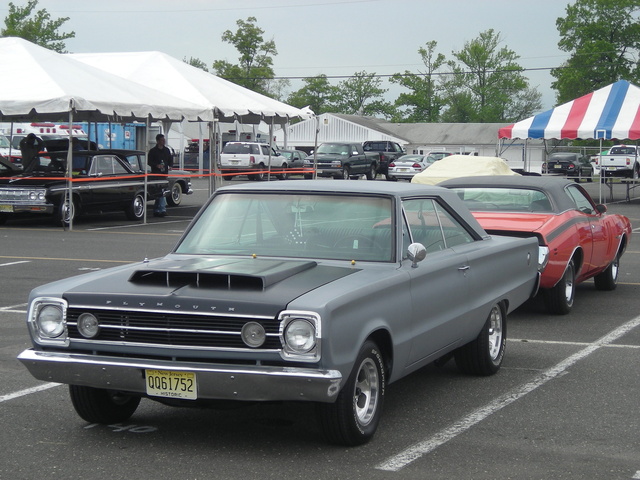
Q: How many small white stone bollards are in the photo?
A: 0